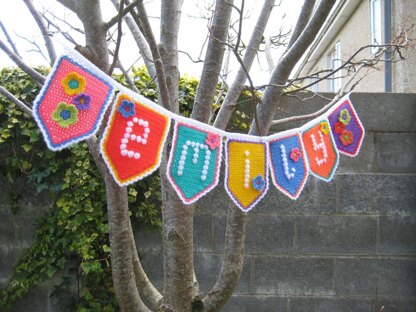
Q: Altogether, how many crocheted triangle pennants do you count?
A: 7